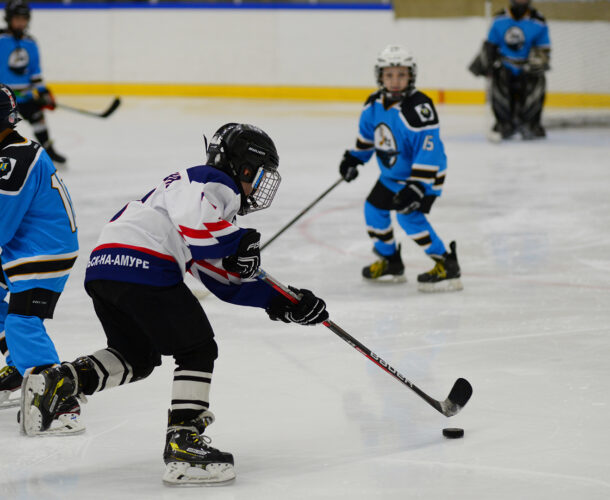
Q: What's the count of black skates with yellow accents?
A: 5